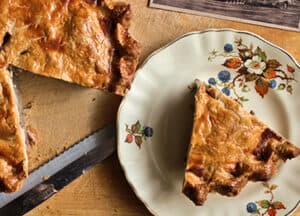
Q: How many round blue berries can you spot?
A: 7